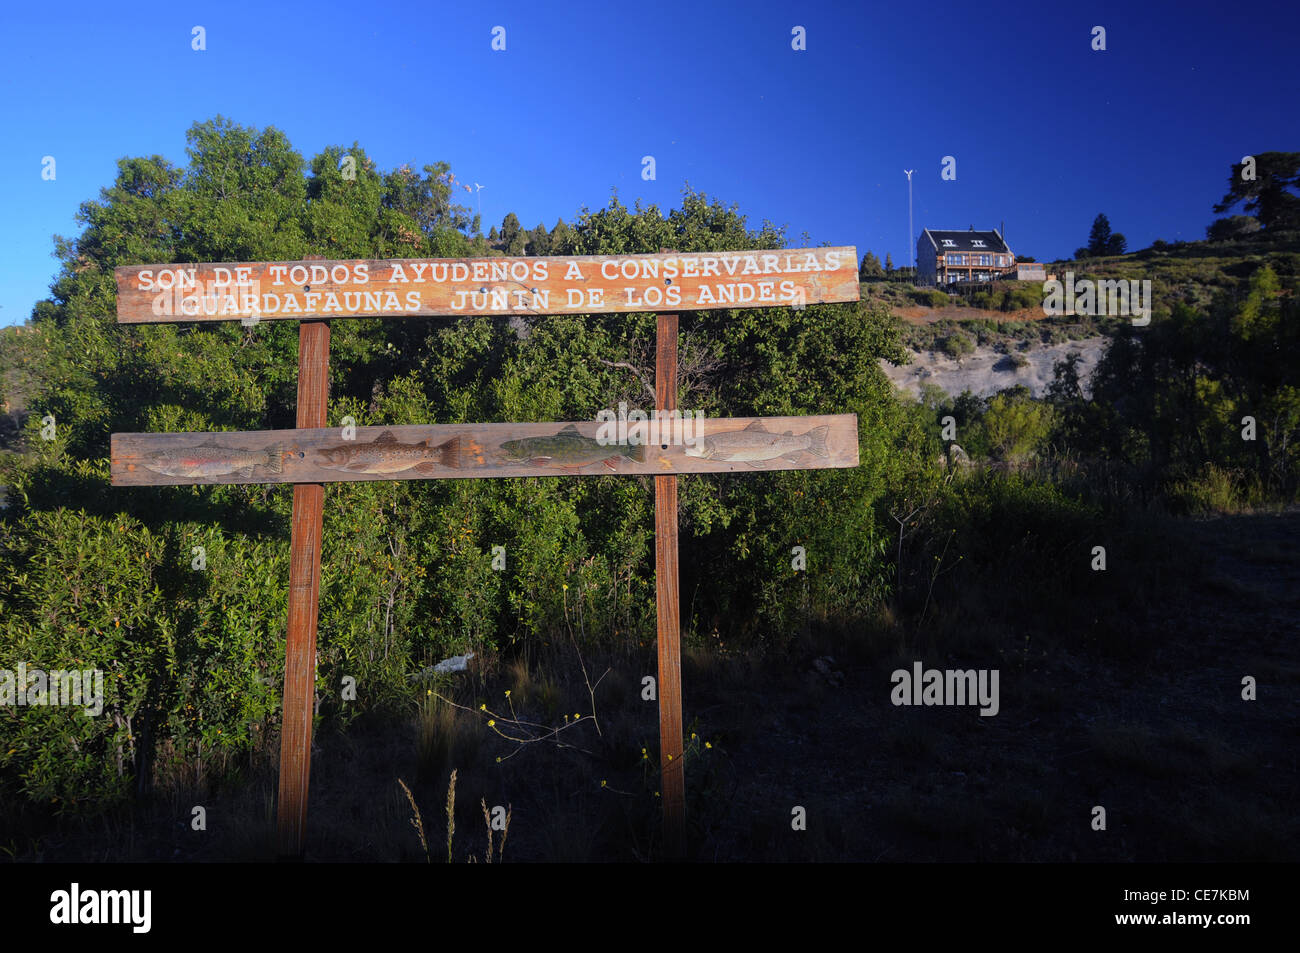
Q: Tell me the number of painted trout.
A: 4